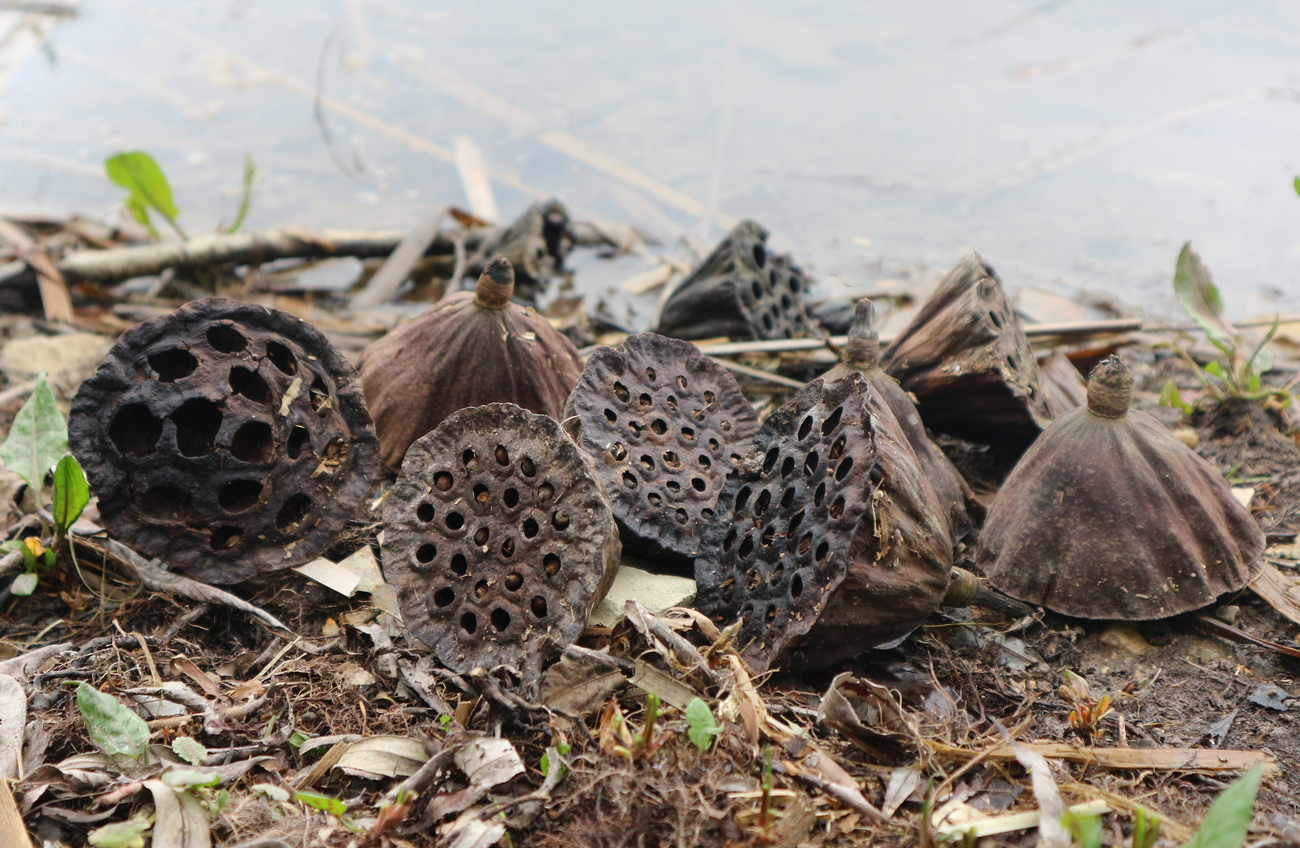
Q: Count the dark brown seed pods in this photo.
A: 10